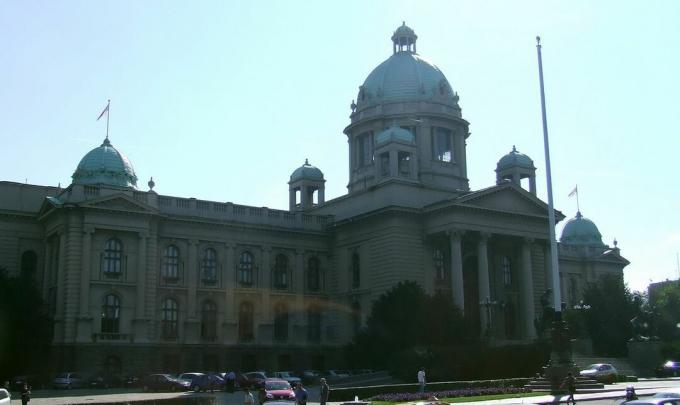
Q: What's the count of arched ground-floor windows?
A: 6